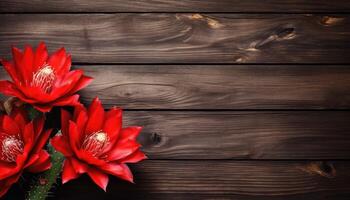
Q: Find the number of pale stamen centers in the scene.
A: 3